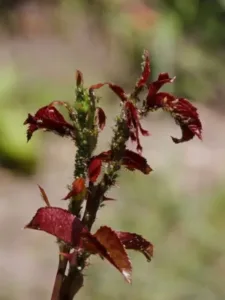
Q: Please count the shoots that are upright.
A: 2